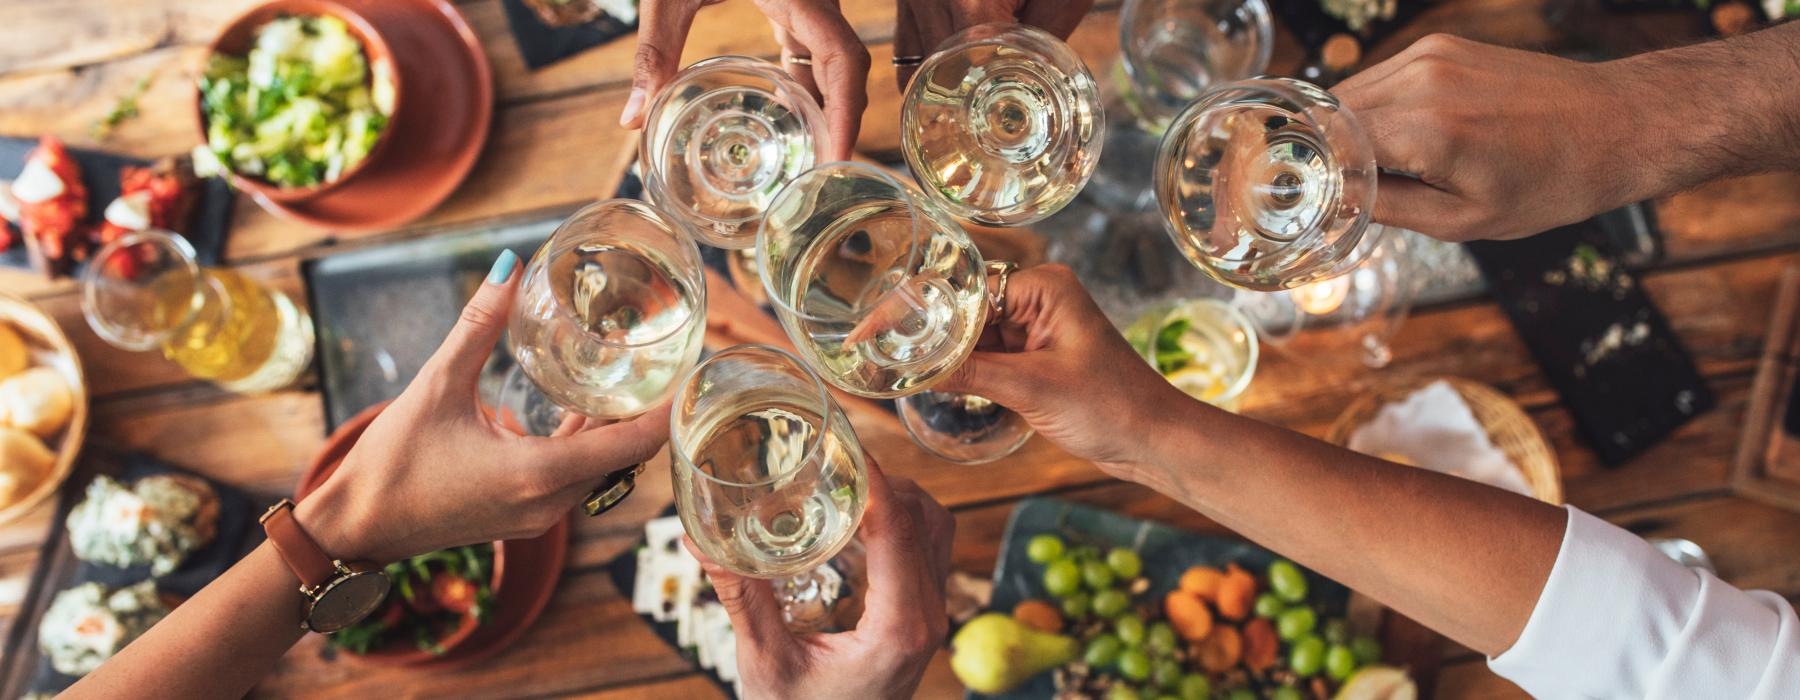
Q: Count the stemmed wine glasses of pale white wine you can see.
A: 6